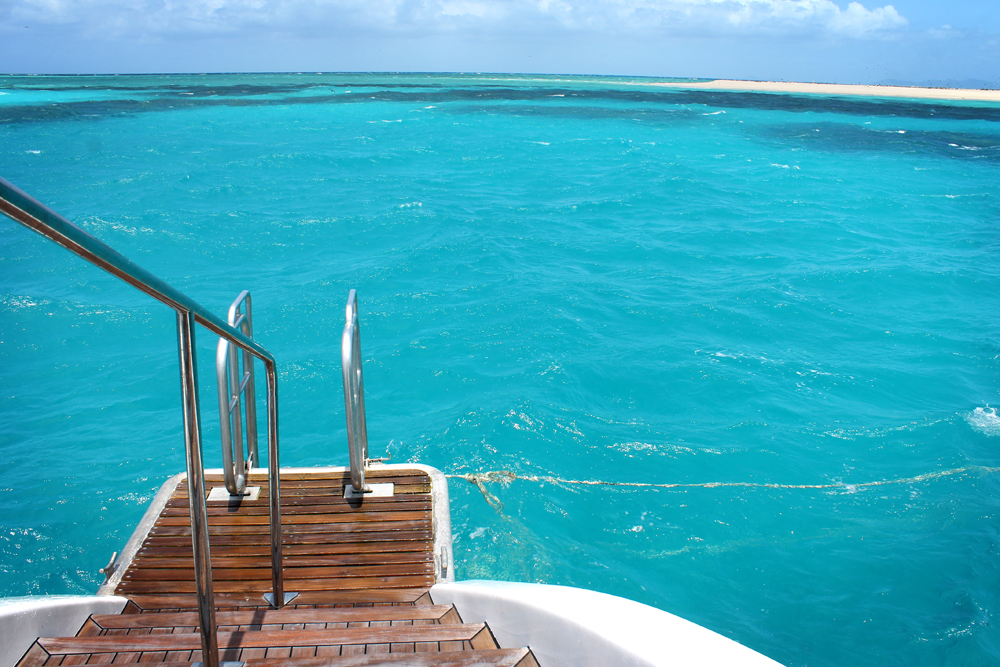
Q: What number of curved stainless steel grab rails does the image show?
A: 2